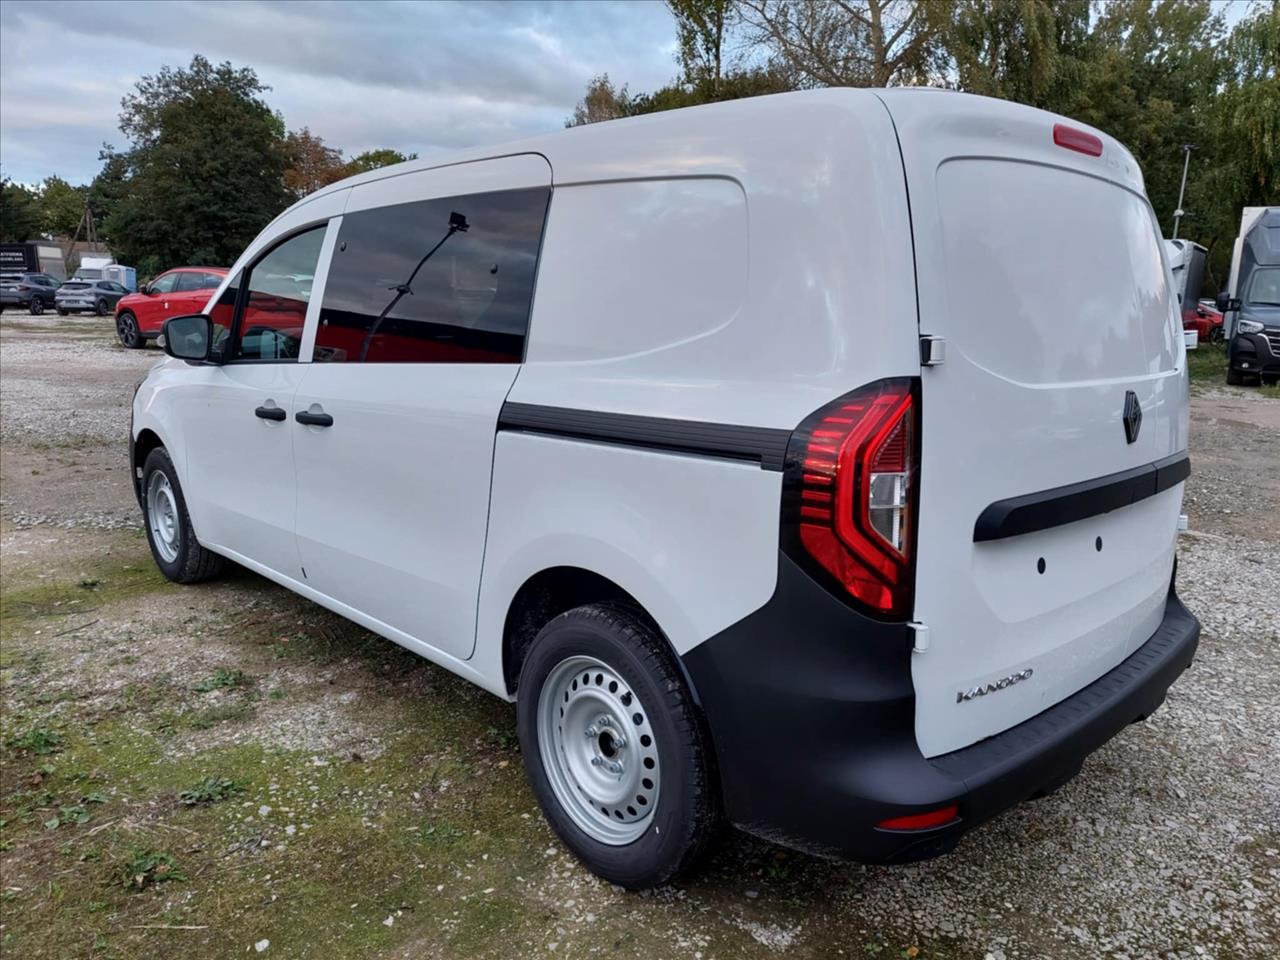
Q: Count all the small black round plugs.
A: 2